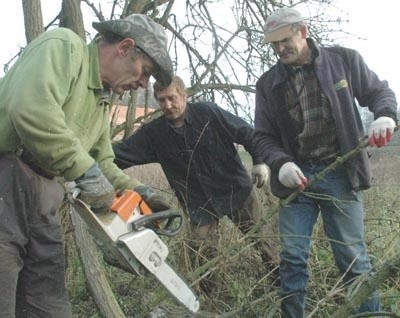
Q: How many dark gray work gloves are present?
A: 2